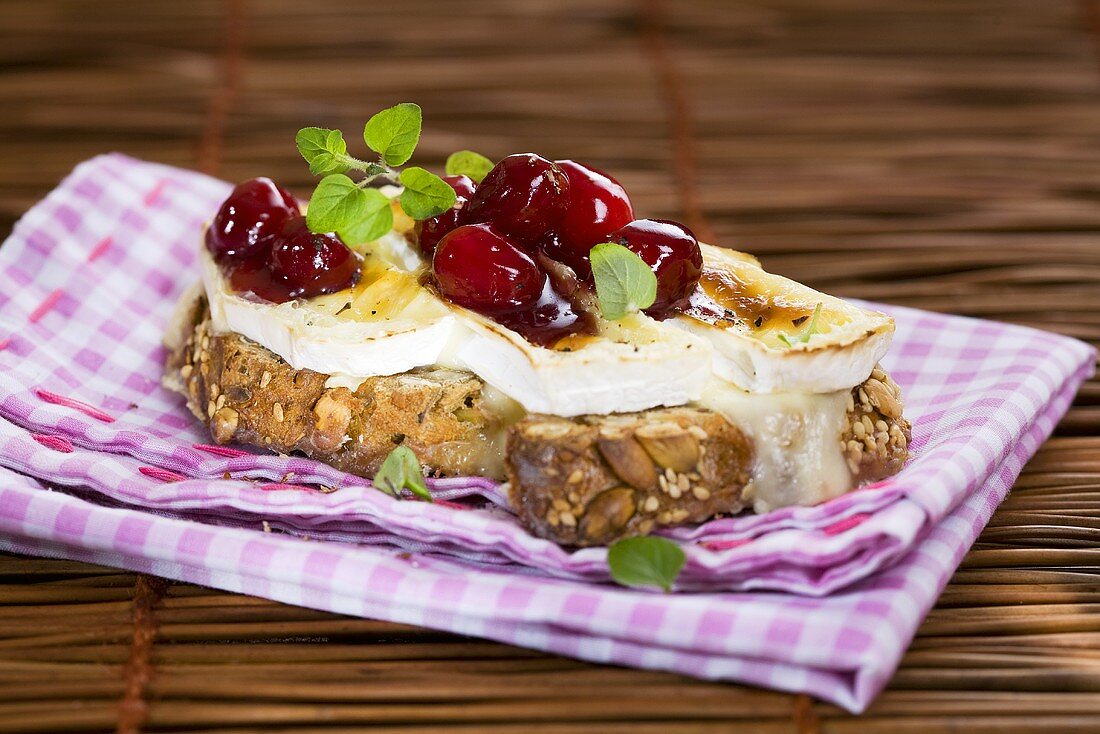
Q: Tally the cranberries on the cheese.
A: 7